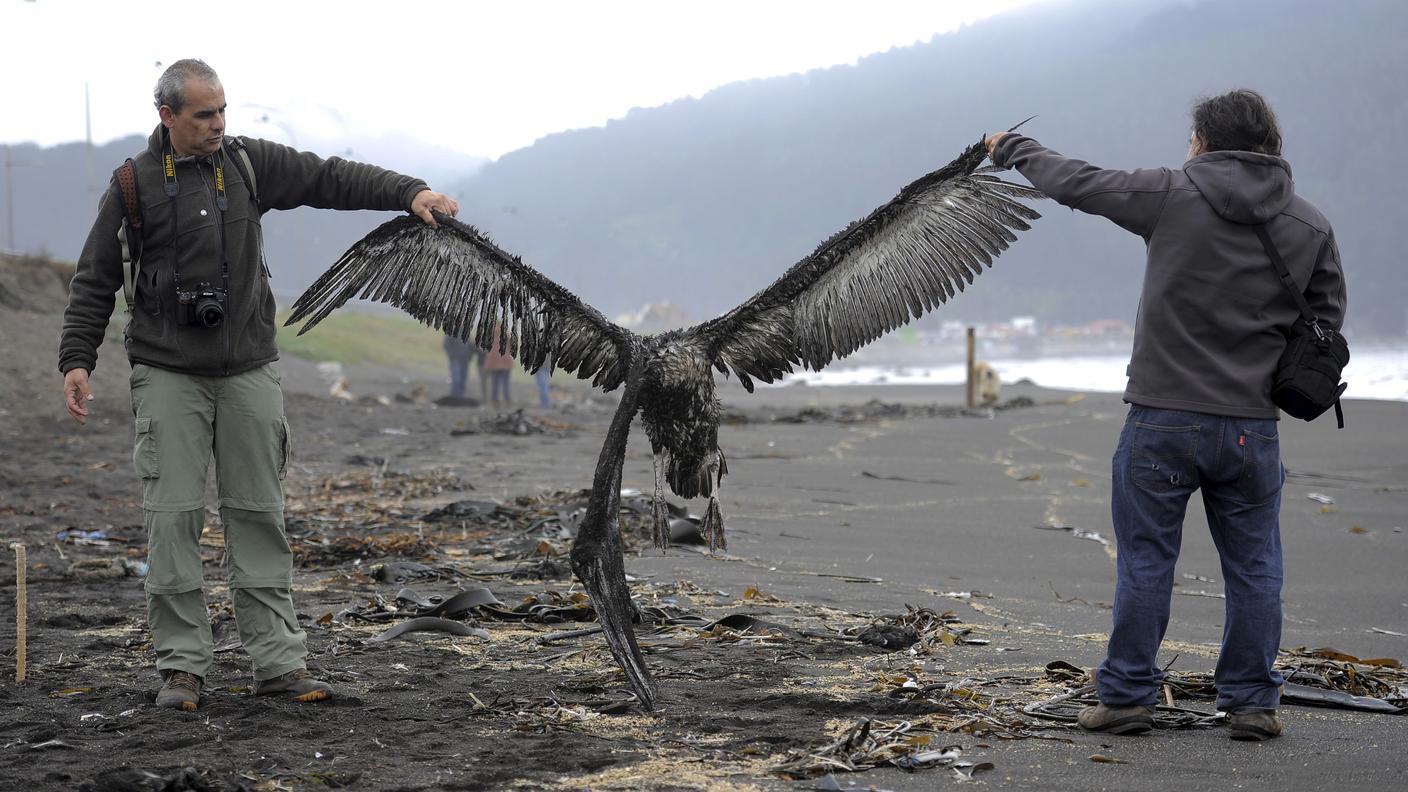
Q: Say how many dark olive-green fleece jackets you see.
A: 1